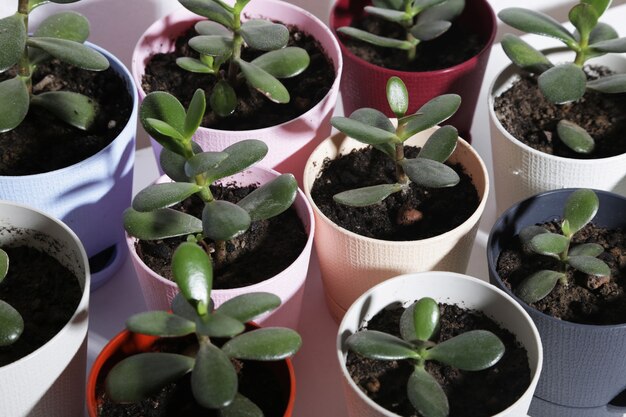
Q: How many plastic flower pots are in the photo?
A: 10